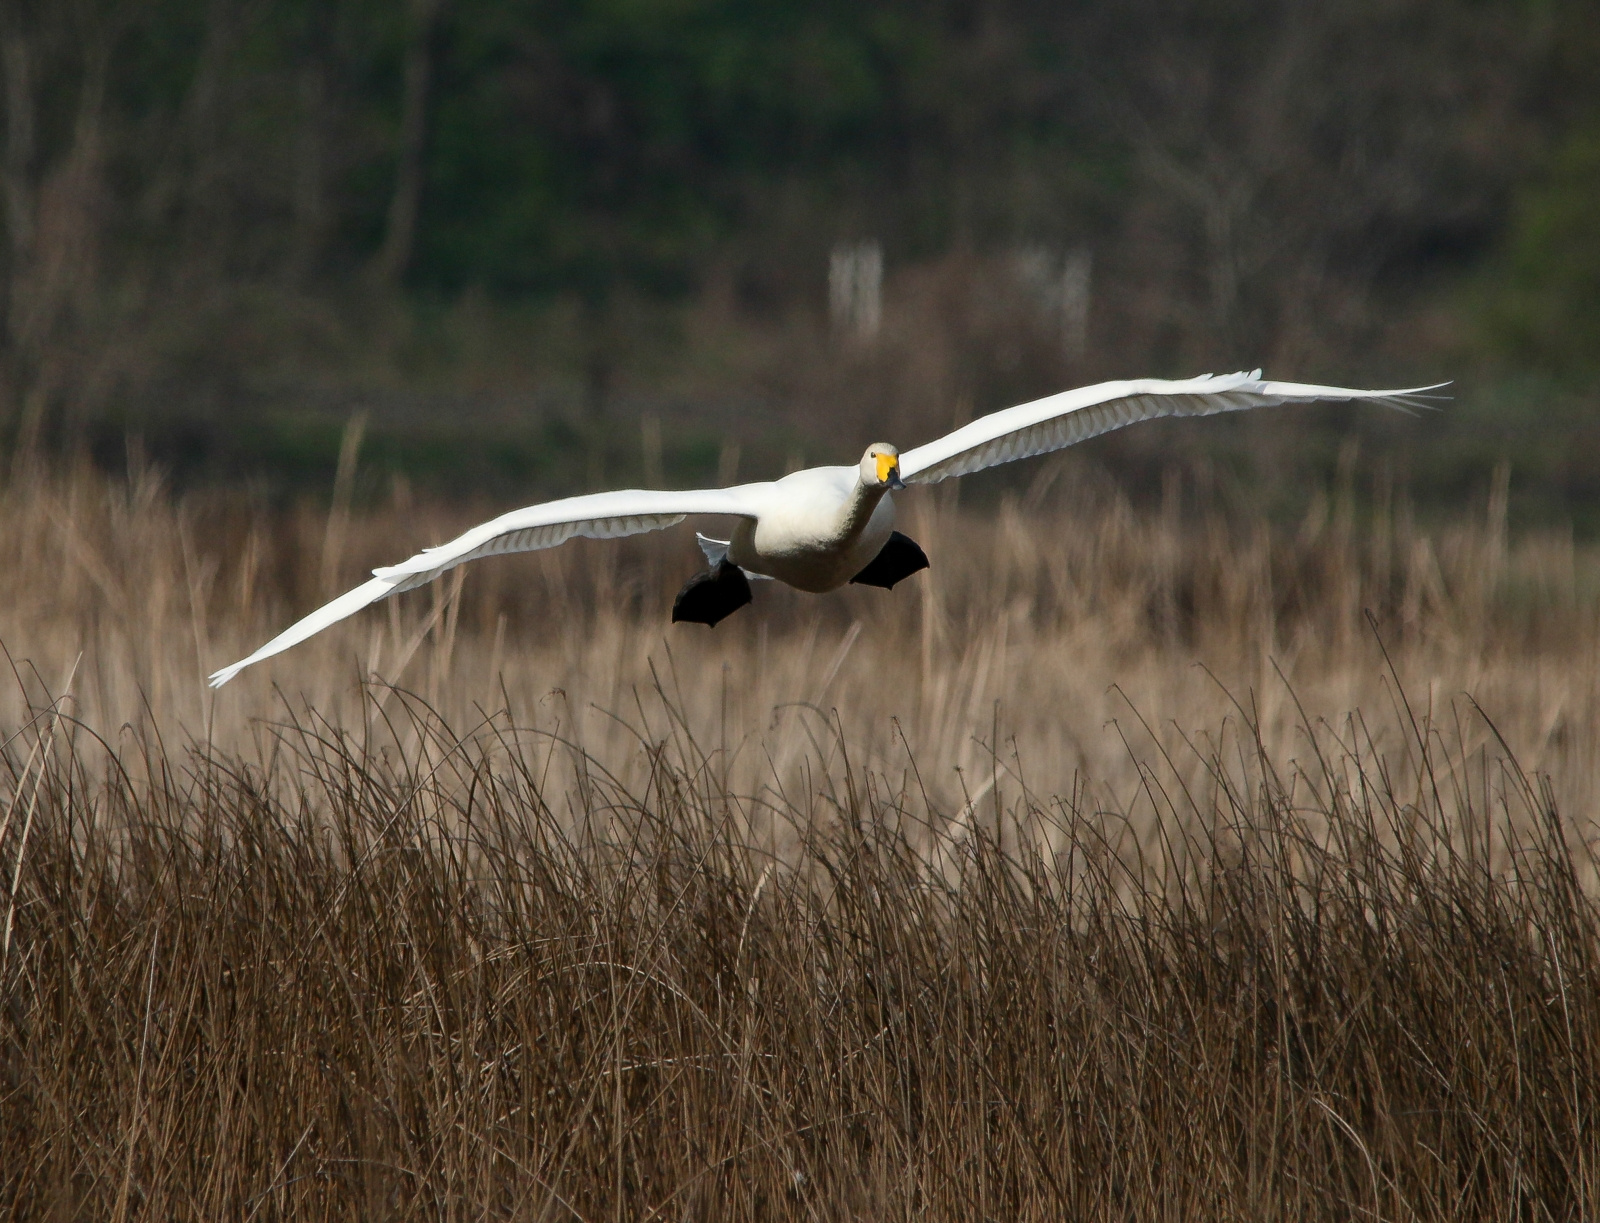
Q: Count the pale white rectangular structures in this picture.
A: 2